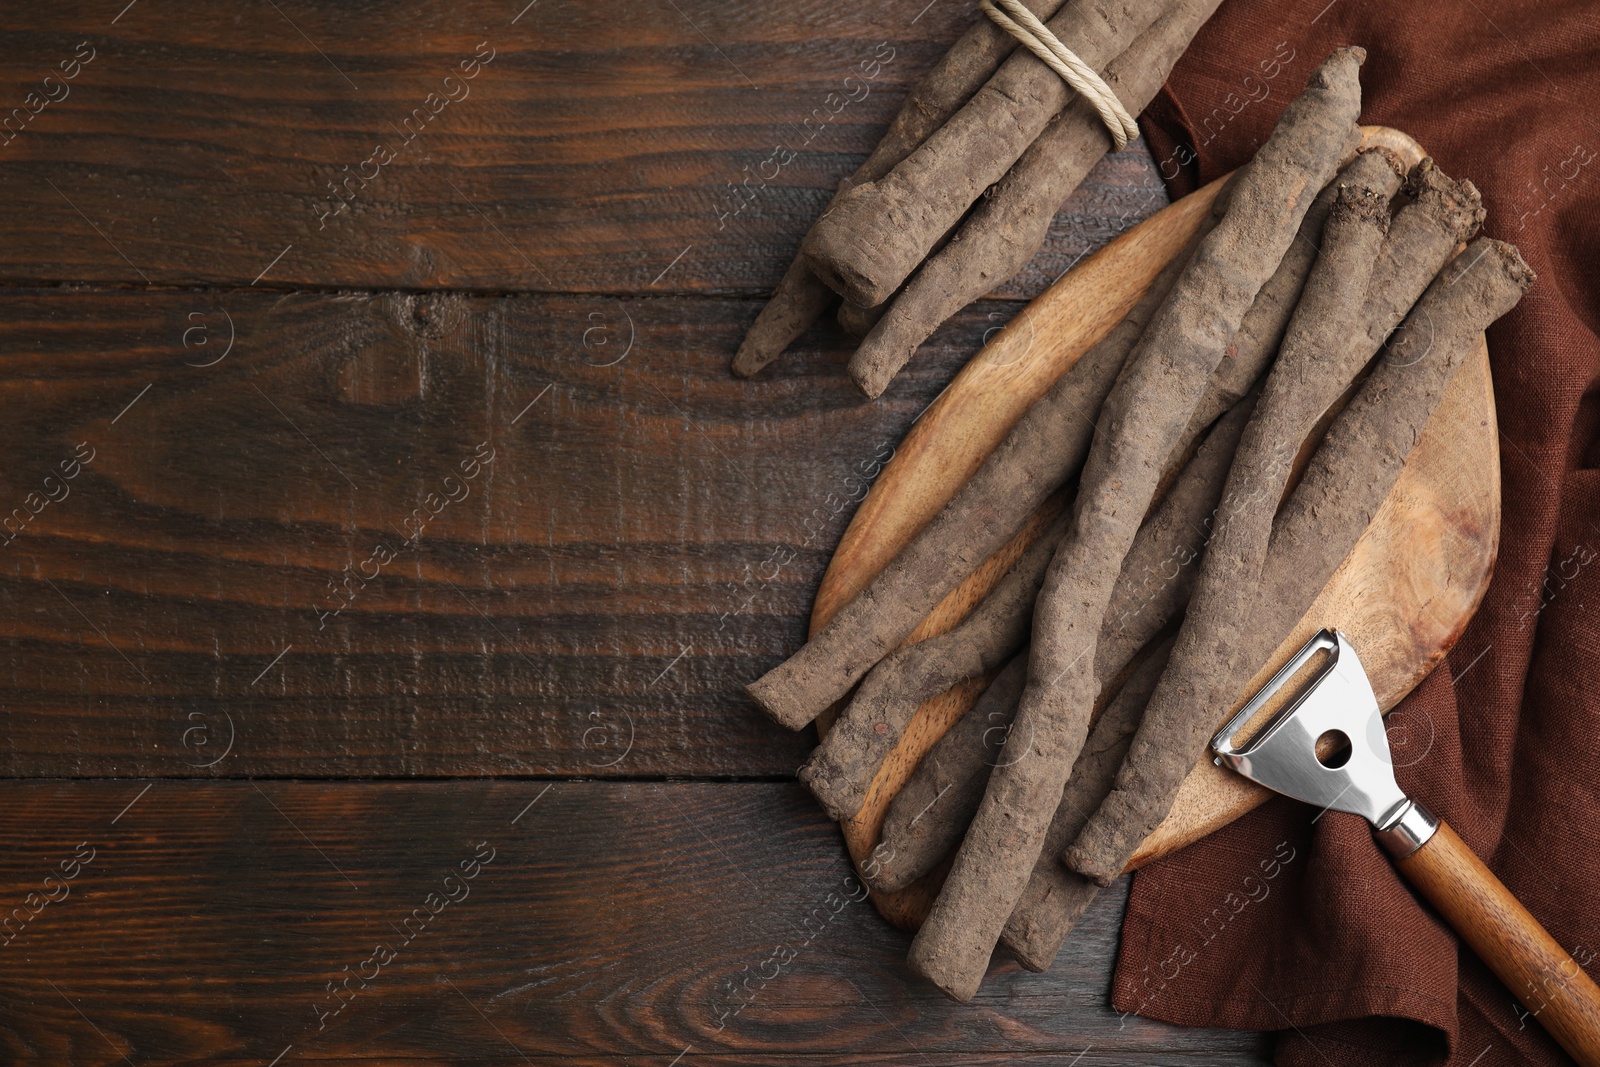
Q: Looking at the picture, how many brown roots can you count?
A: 10